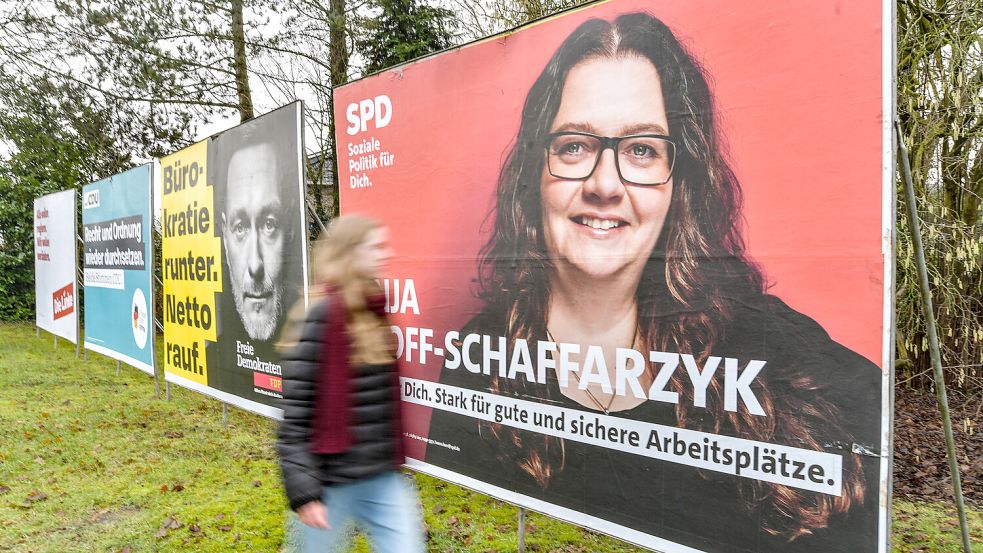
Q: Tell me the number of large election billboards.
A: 4